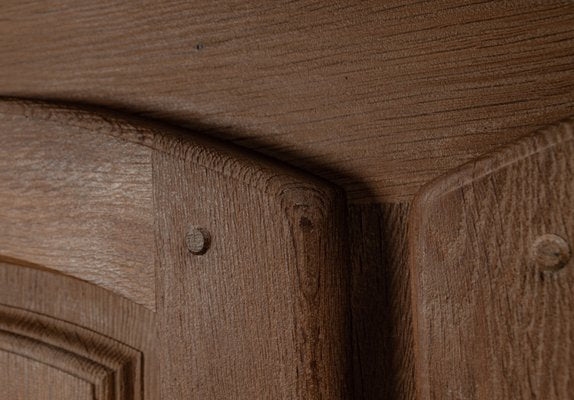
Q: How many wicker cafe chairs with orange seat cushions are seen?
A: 0